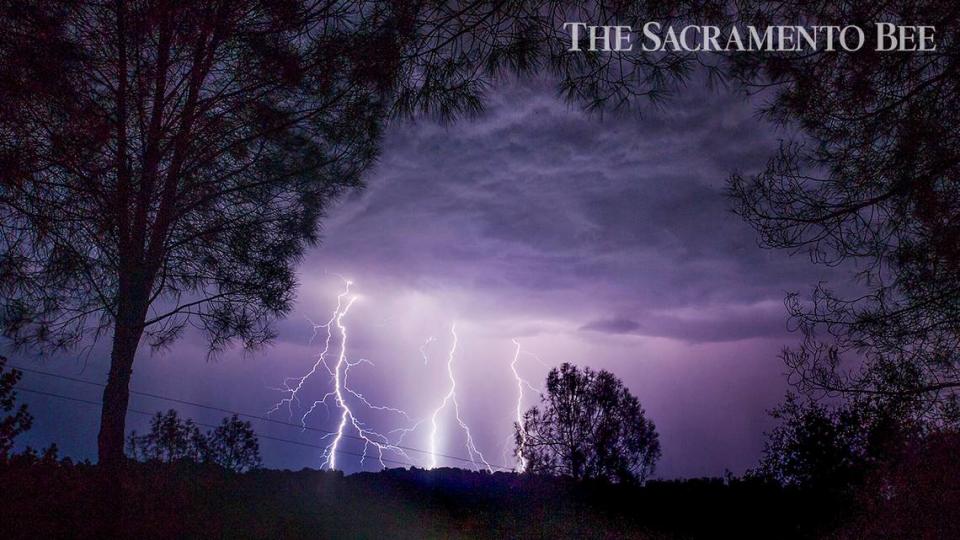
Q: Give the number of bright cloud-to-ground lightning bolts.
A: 3